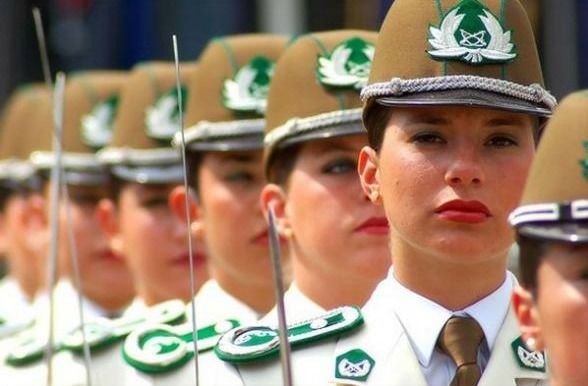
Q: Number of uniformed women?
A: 7